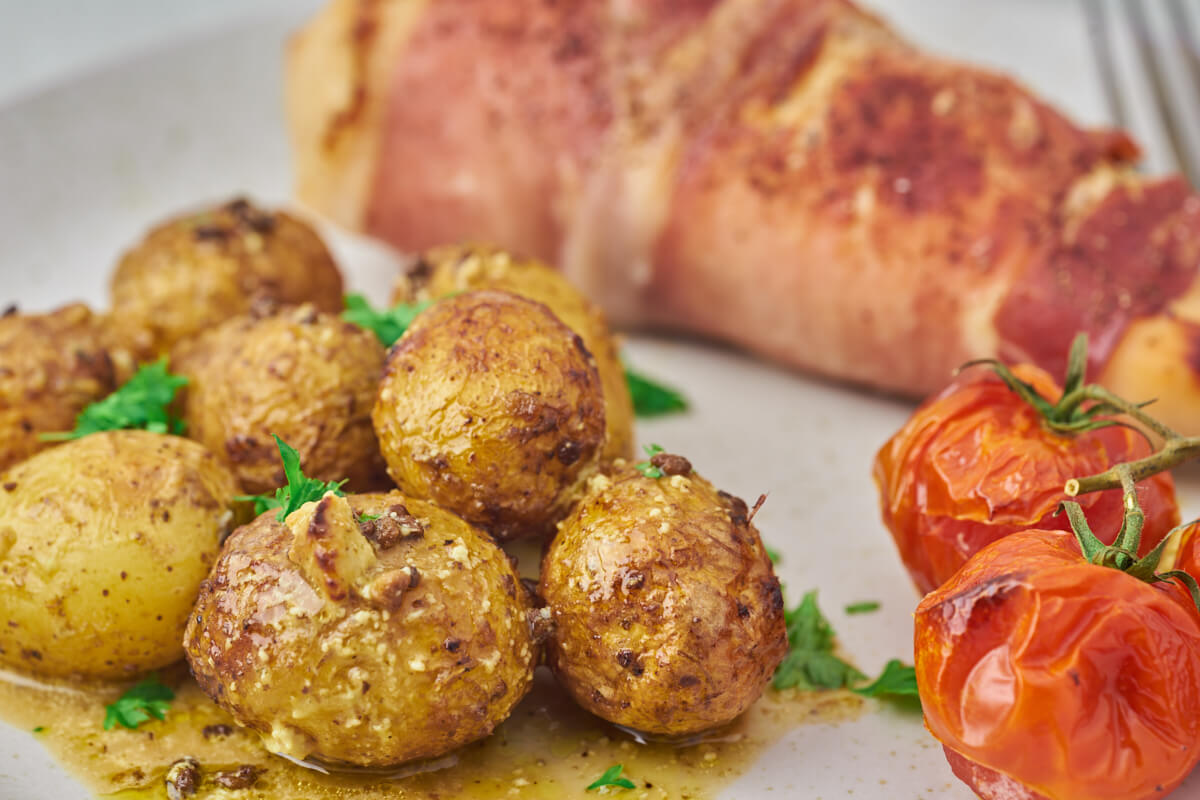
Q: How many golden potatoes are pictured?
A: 8